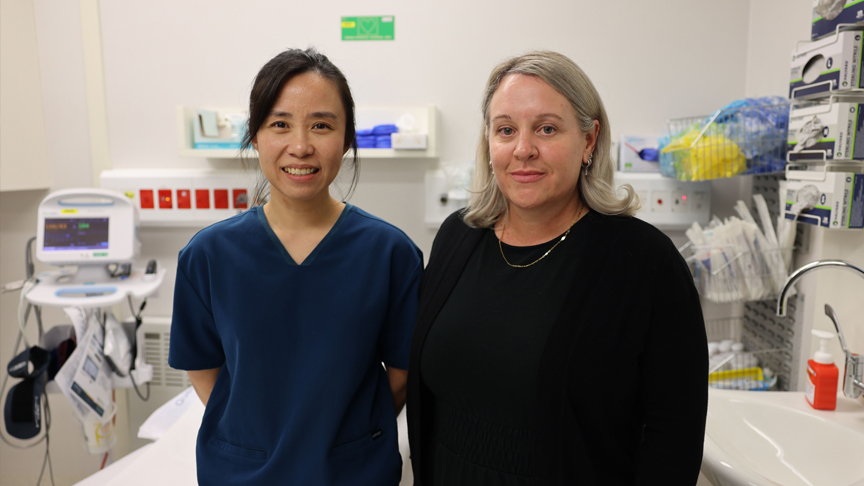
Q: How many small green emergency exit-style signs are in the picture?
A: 1